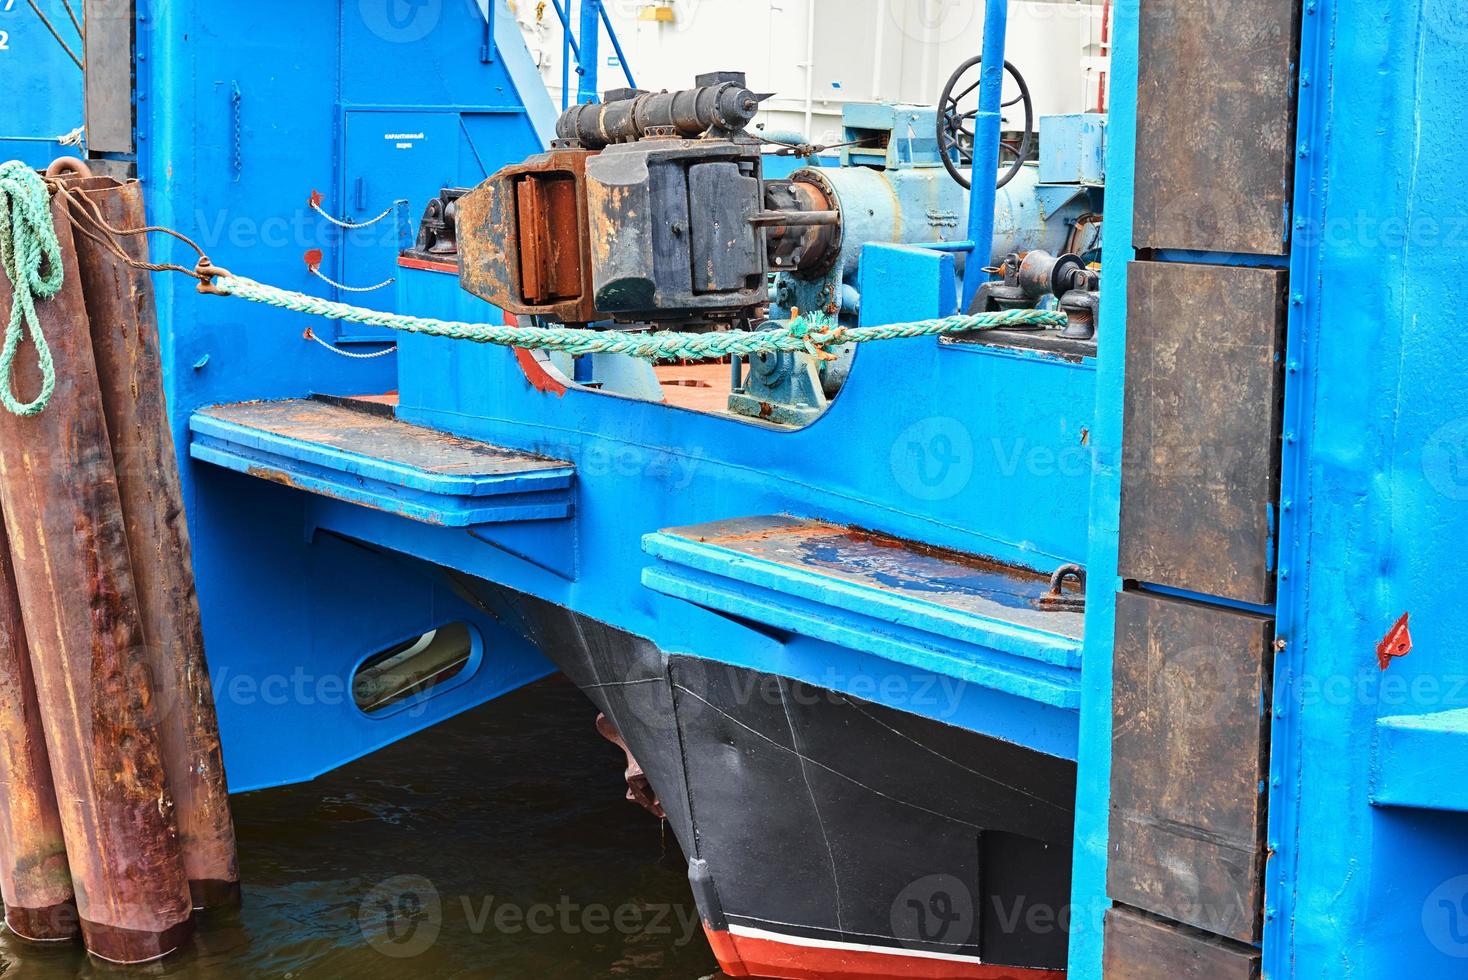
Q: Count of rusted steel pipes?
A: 3